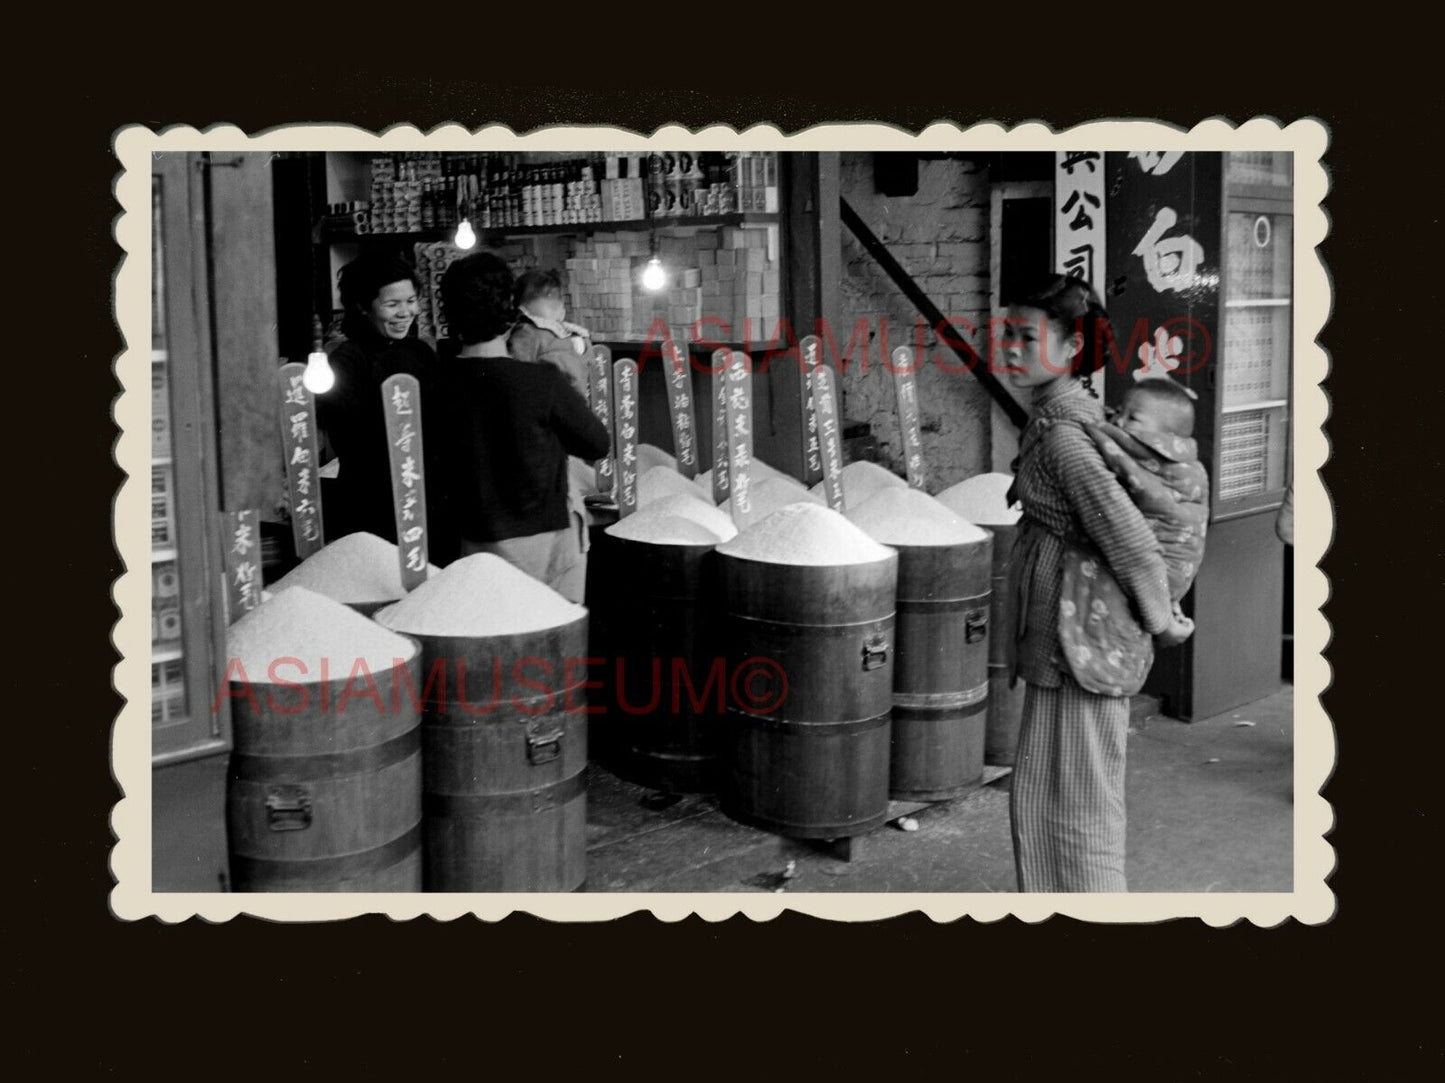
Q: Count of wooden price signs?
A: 11